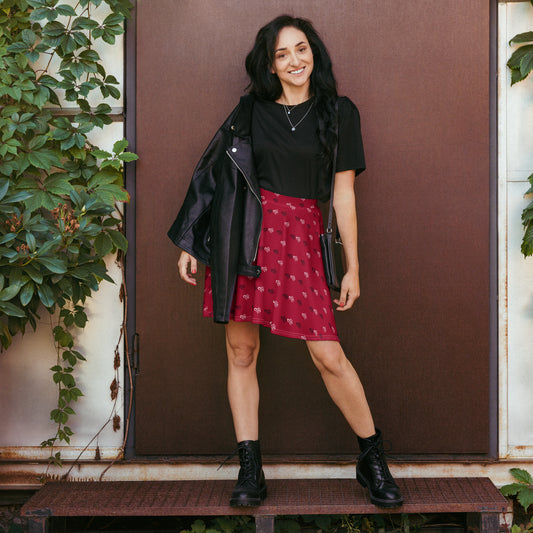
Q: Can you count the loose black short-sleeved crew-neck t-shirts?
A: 1